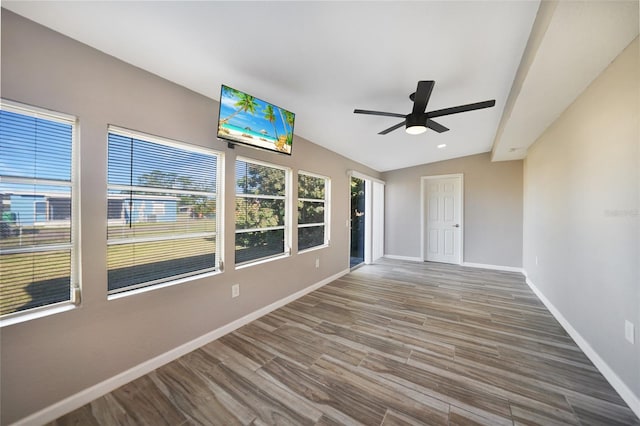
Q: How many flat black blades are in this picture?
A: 5